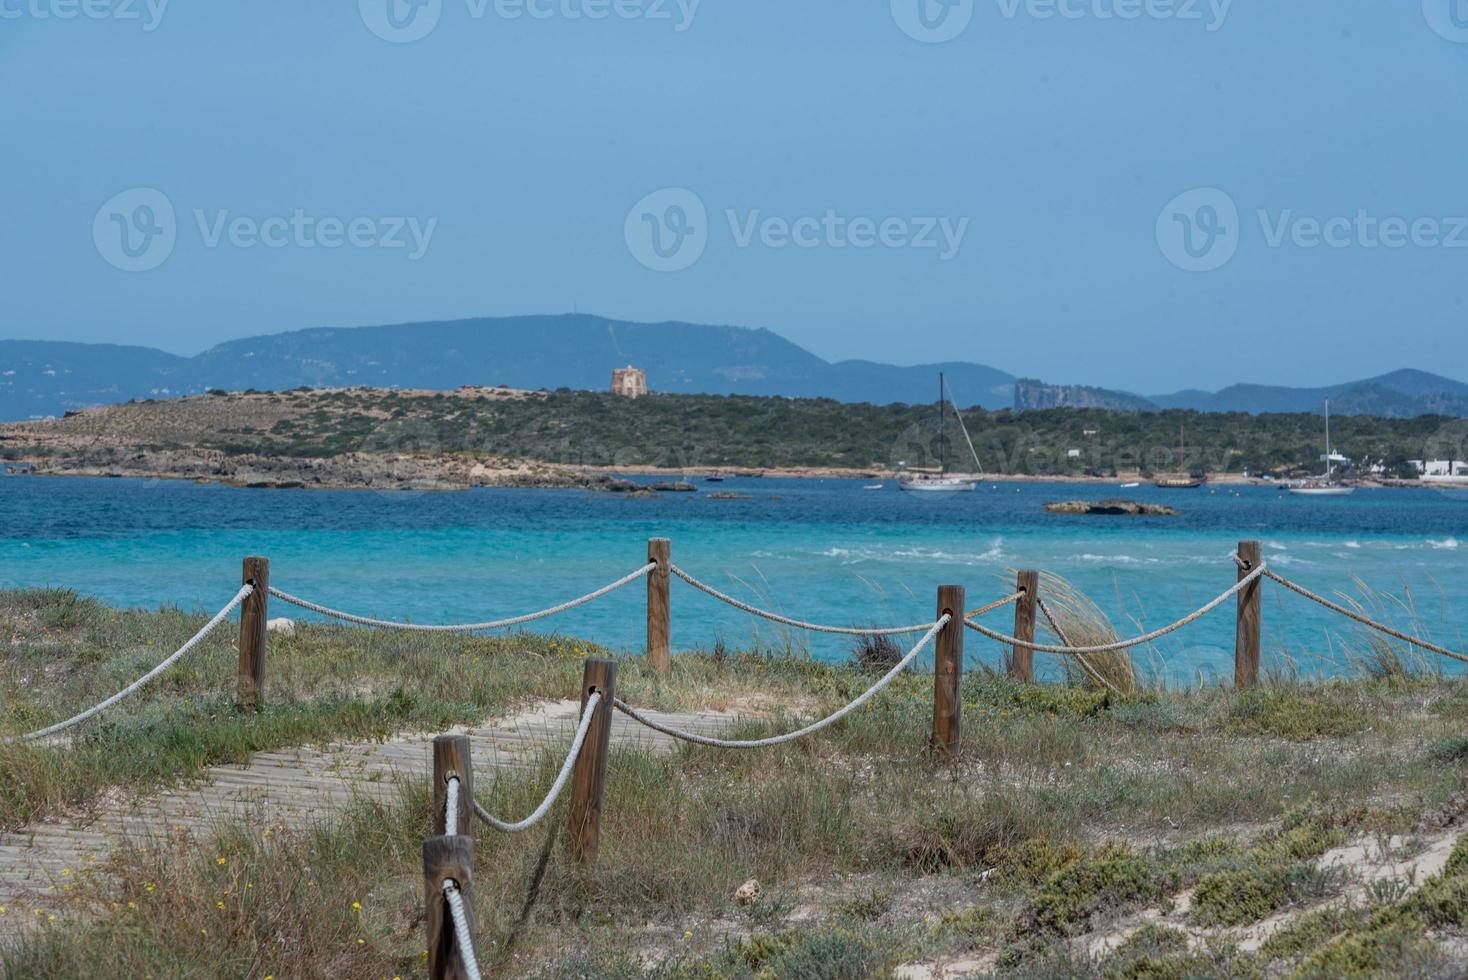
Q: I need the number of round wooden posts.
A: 8